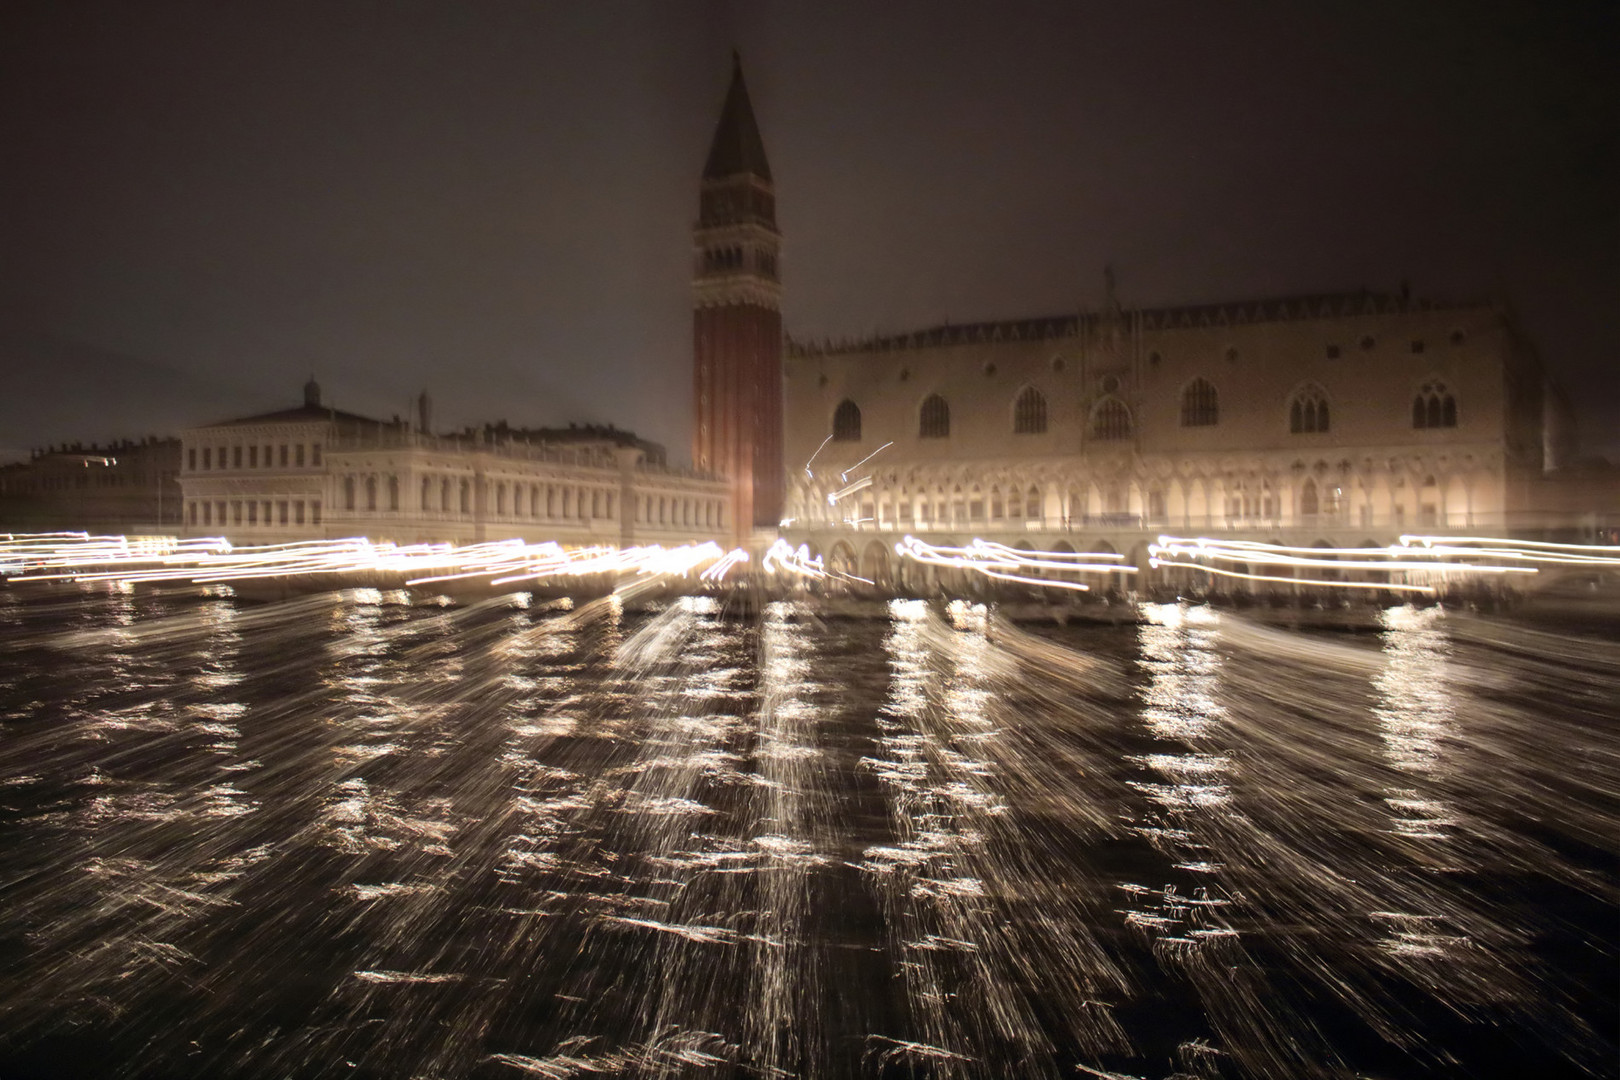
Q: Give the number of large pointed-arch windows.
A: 7